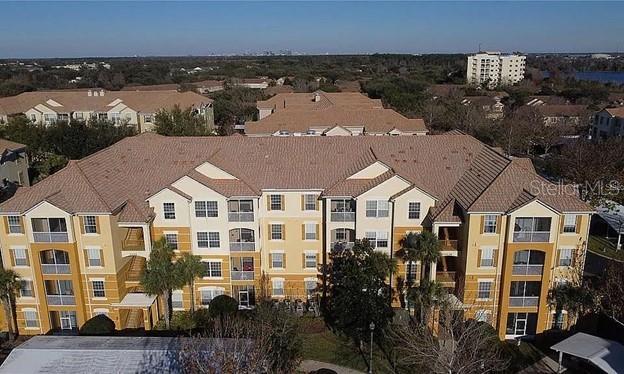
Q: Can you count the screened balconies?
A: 11